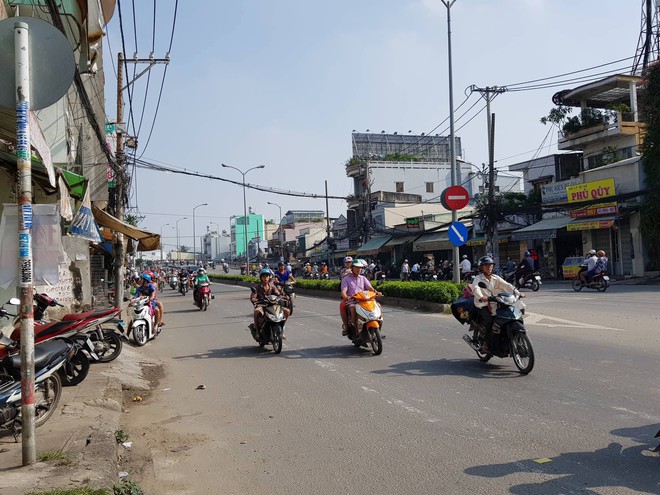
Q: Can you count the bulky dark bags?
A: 1